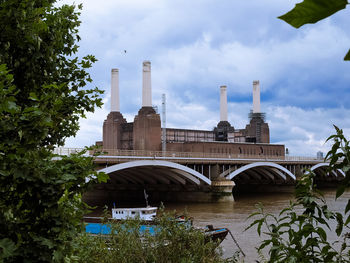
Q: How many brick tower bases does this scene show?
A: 4